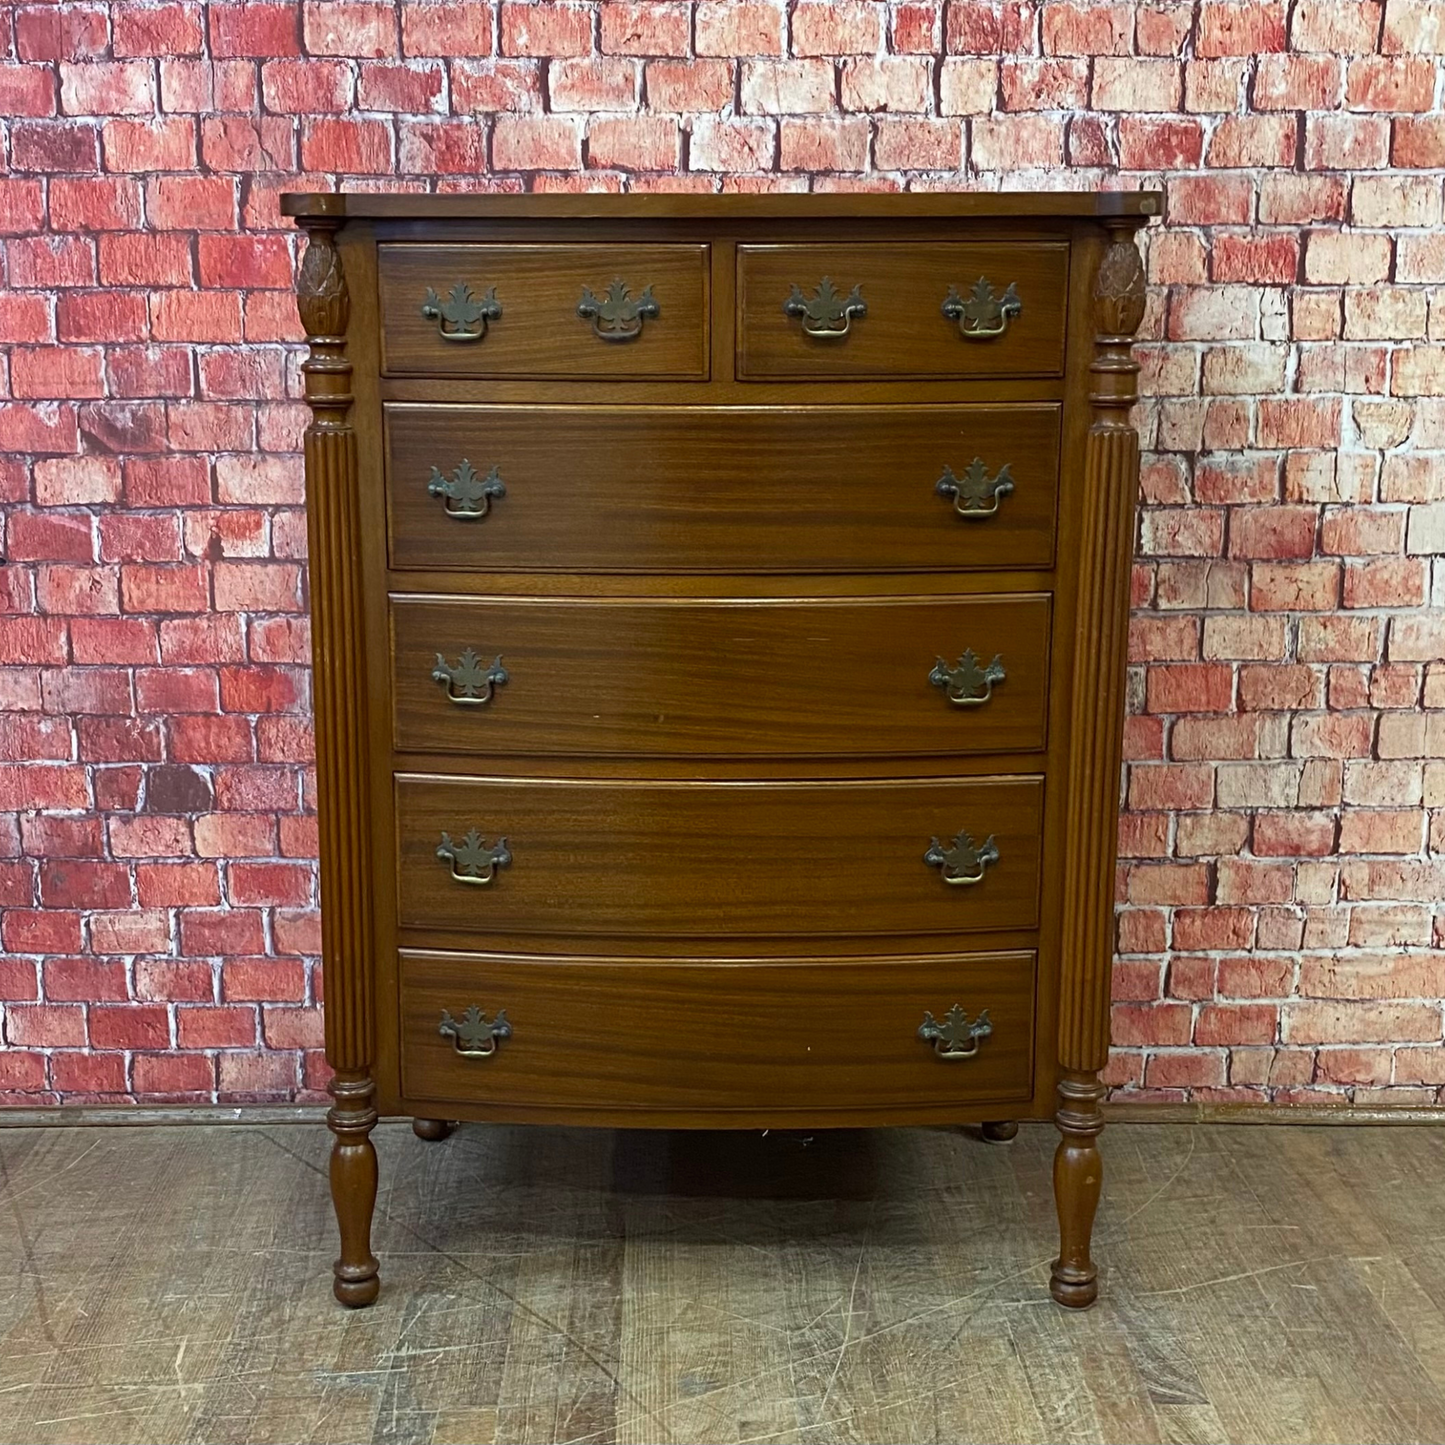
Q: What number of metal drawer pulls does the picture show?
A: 12